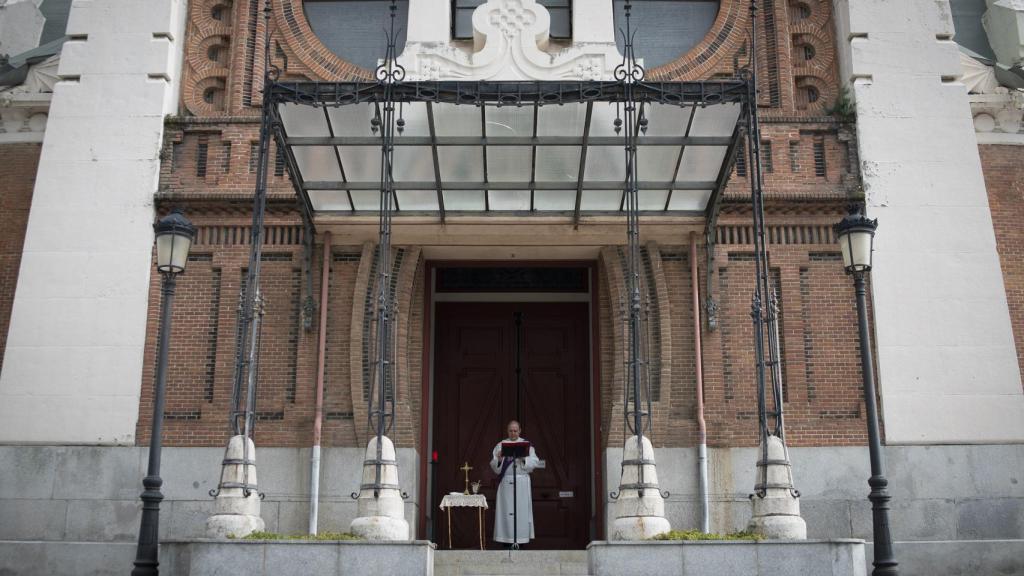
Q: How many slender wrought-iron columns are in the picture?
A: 4